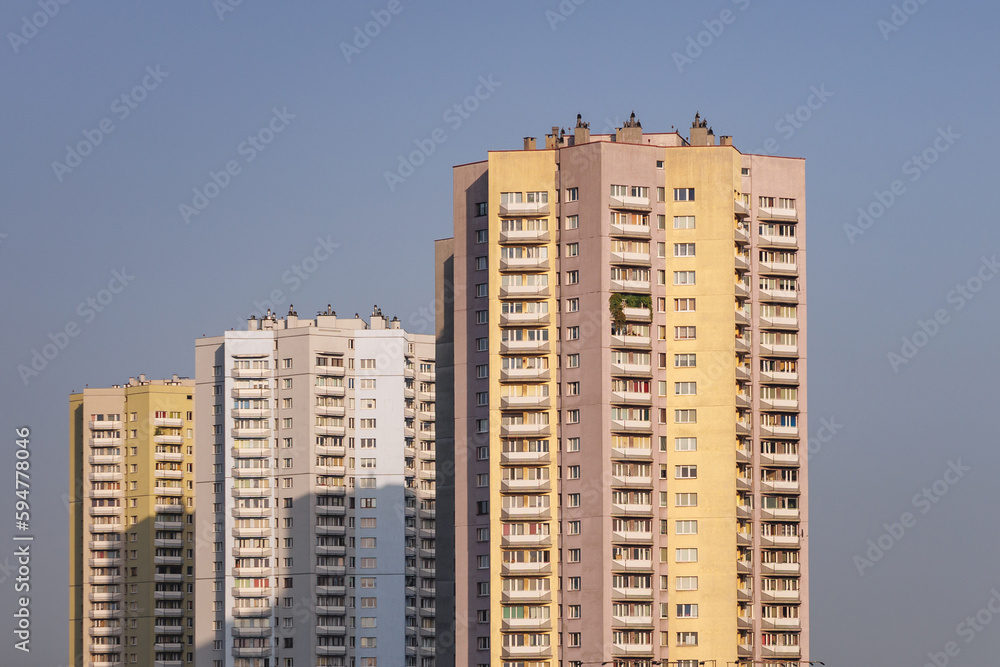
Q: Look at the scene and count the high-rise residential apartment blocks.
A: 3